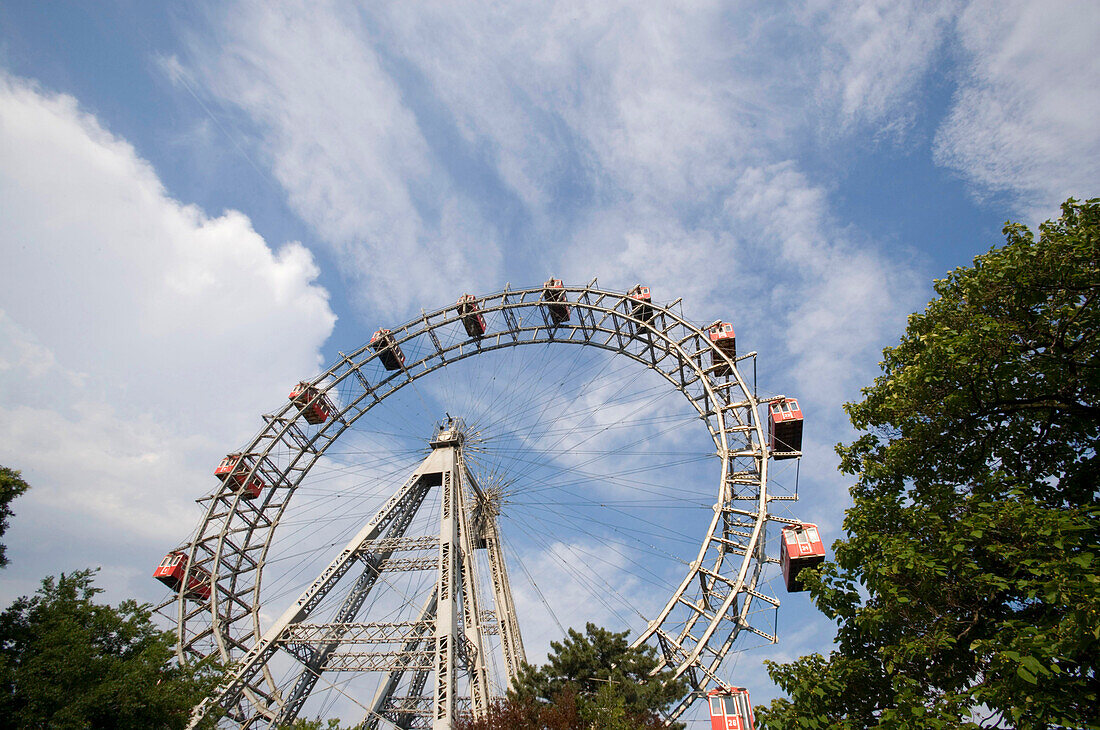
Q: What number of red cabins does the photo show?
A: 11